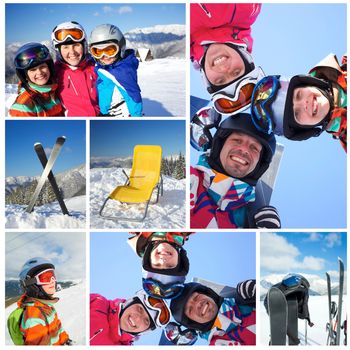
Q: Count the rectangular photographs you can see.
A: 7